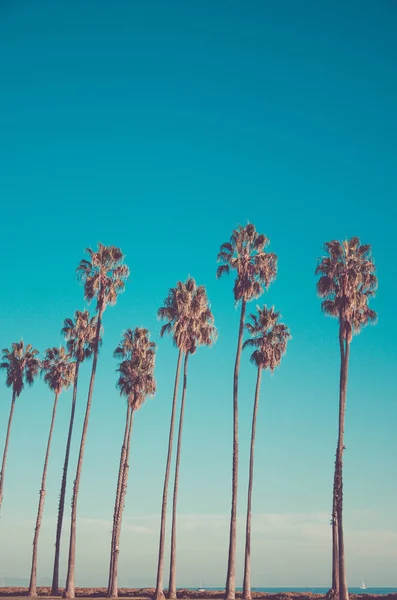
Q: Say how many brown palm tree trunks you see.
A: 12